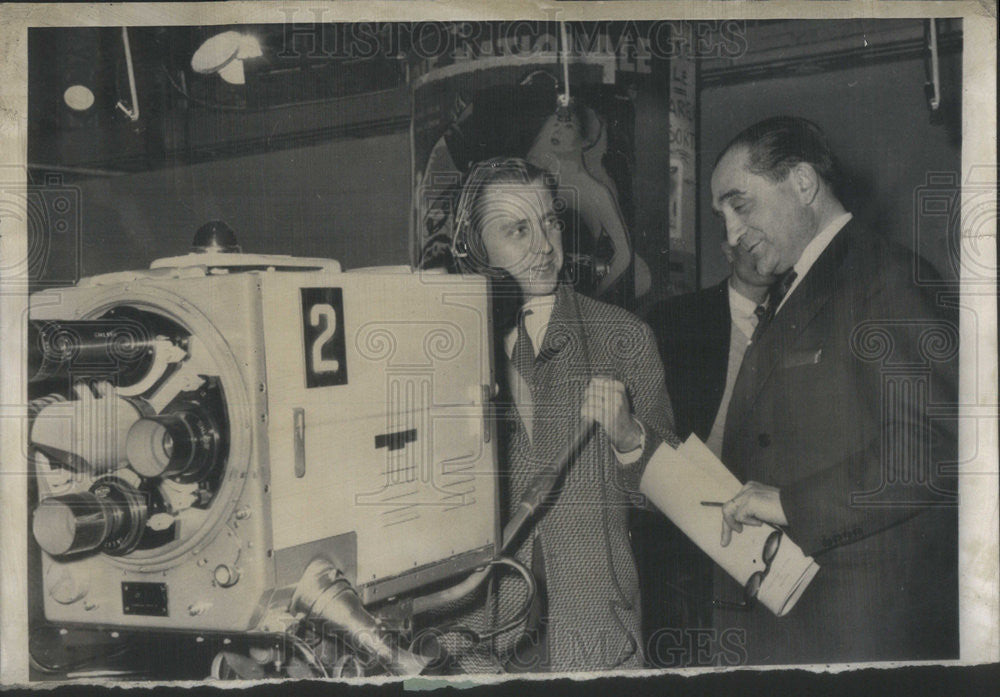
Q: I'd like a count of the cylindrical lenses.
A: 3